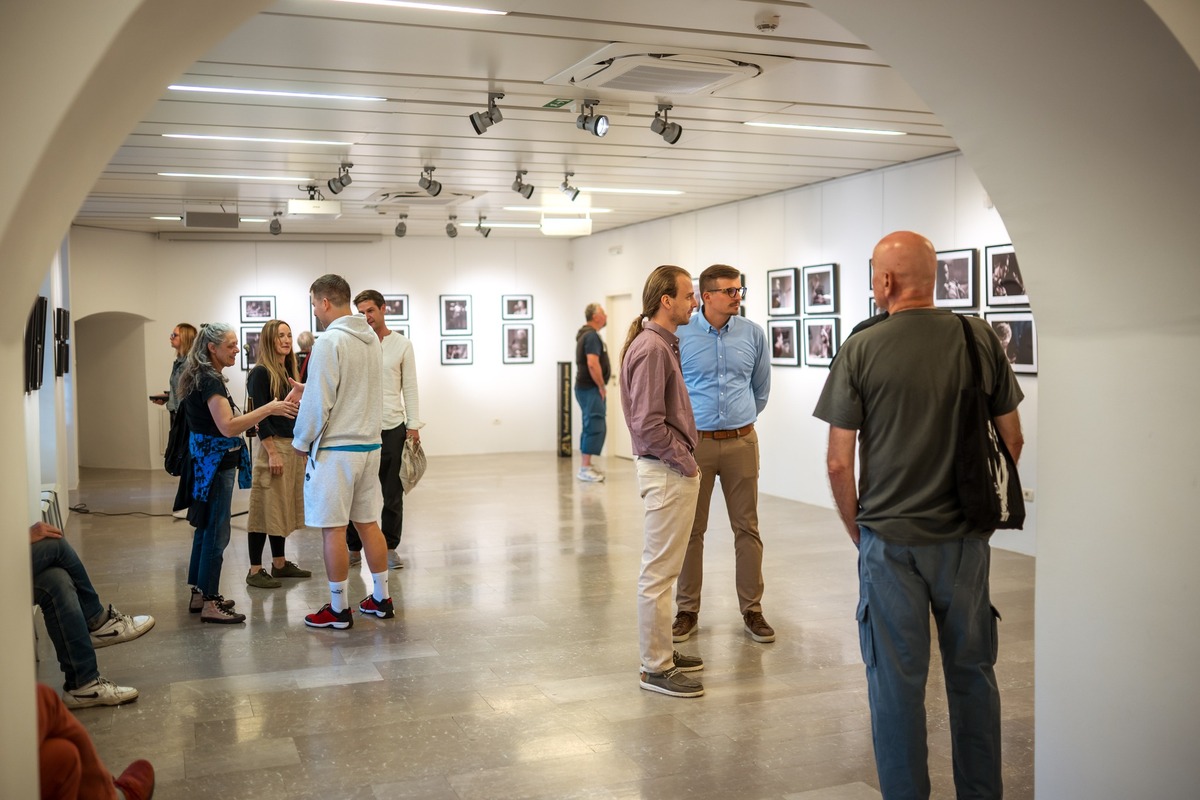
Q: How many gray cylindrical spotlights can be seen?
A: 11